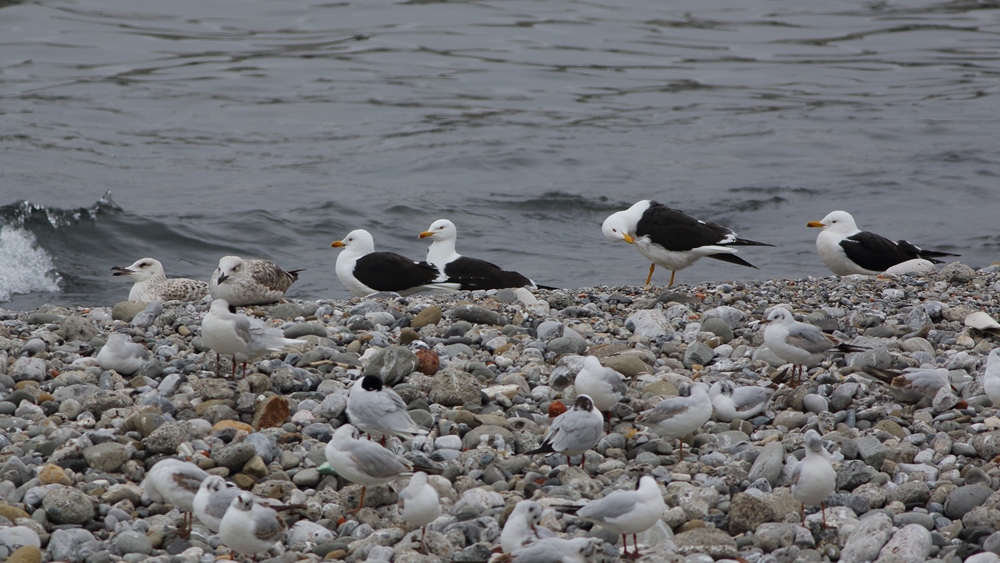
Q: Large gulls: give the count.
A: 6